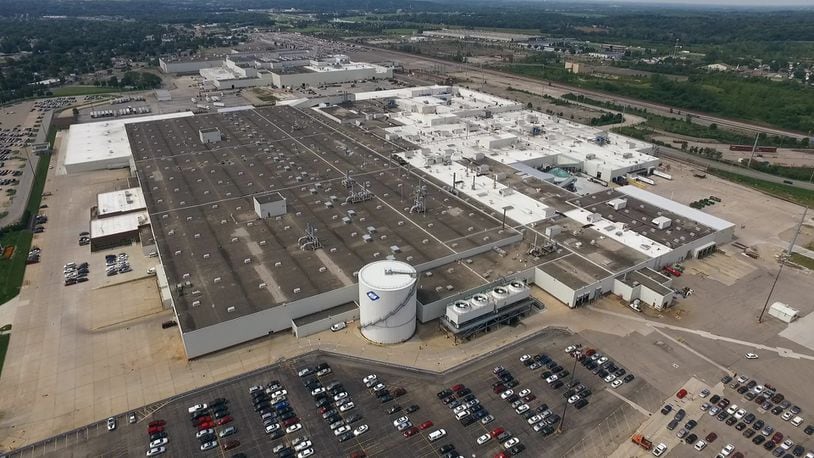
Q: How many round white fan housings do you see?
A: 4